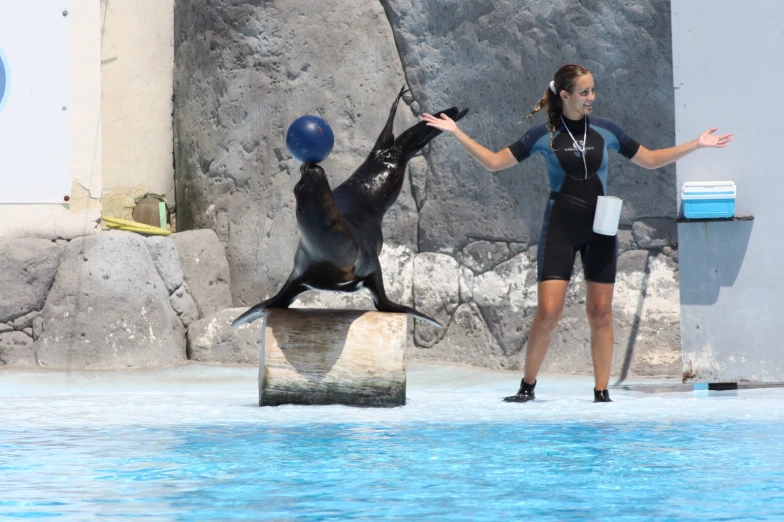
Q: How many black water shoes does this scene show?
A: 2